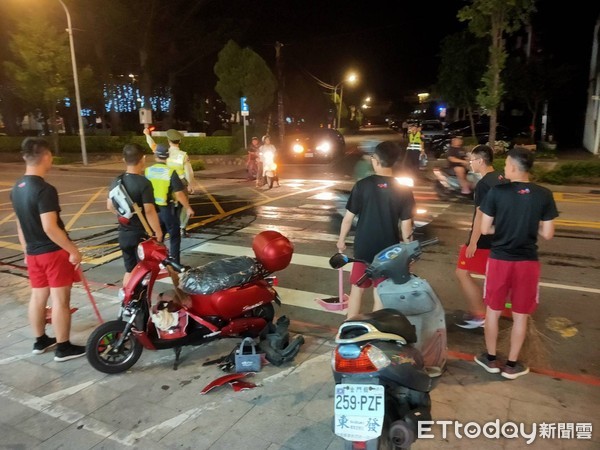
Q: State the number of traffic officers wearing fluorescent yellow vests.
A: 3